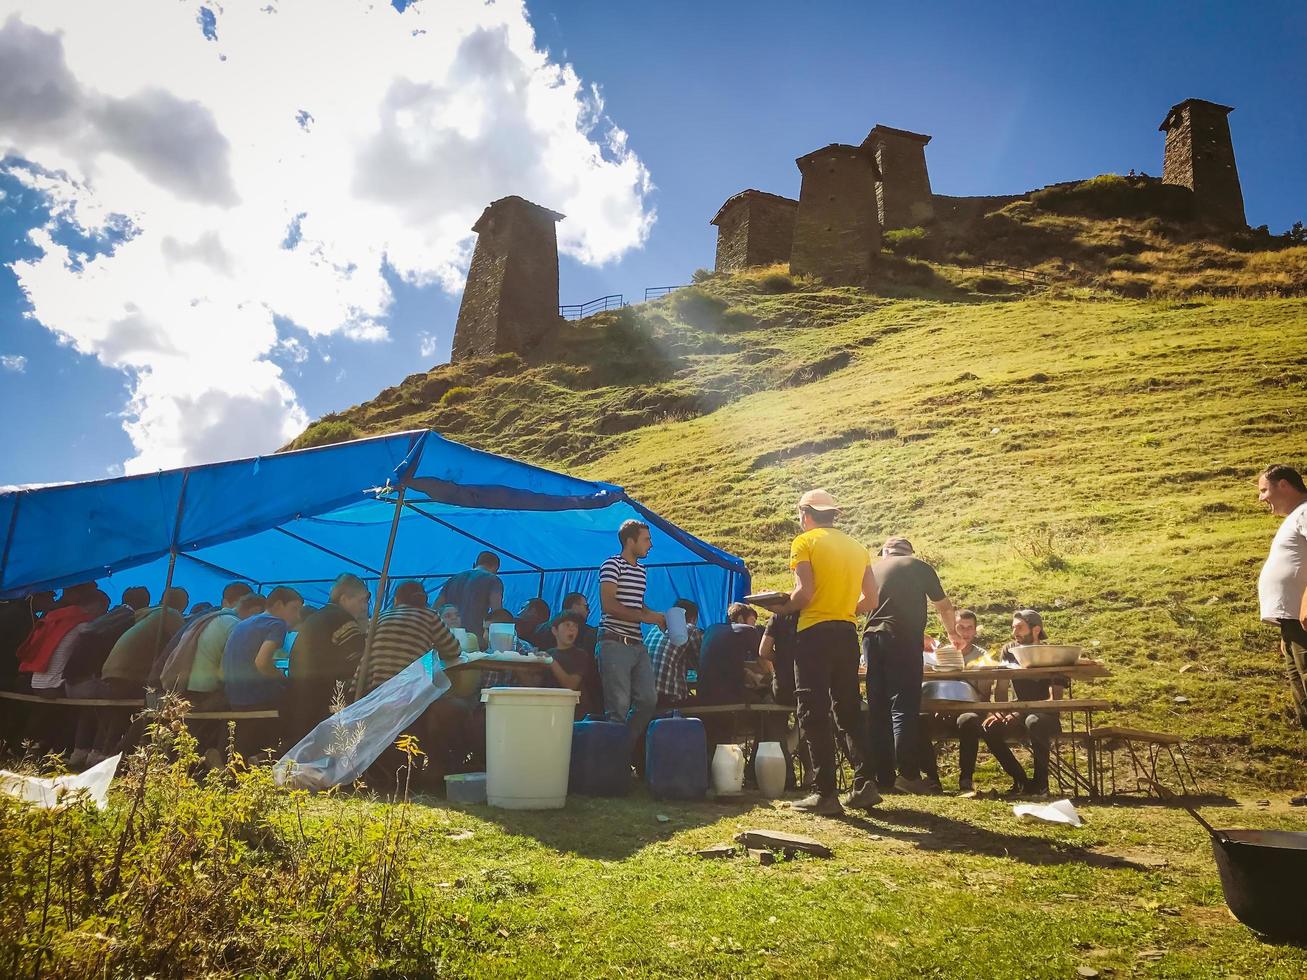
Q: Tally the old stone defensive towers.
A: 5